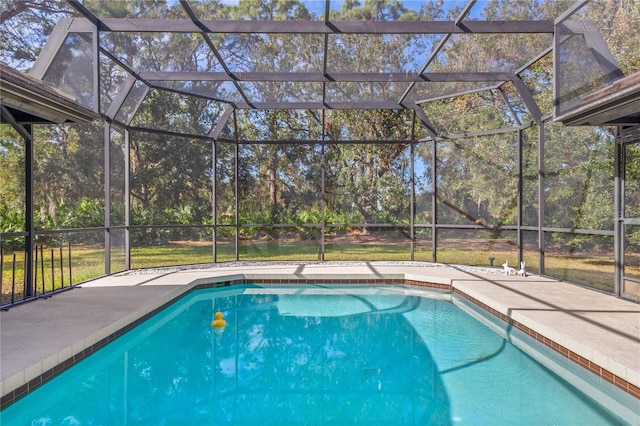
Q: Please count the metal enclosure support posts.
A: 11